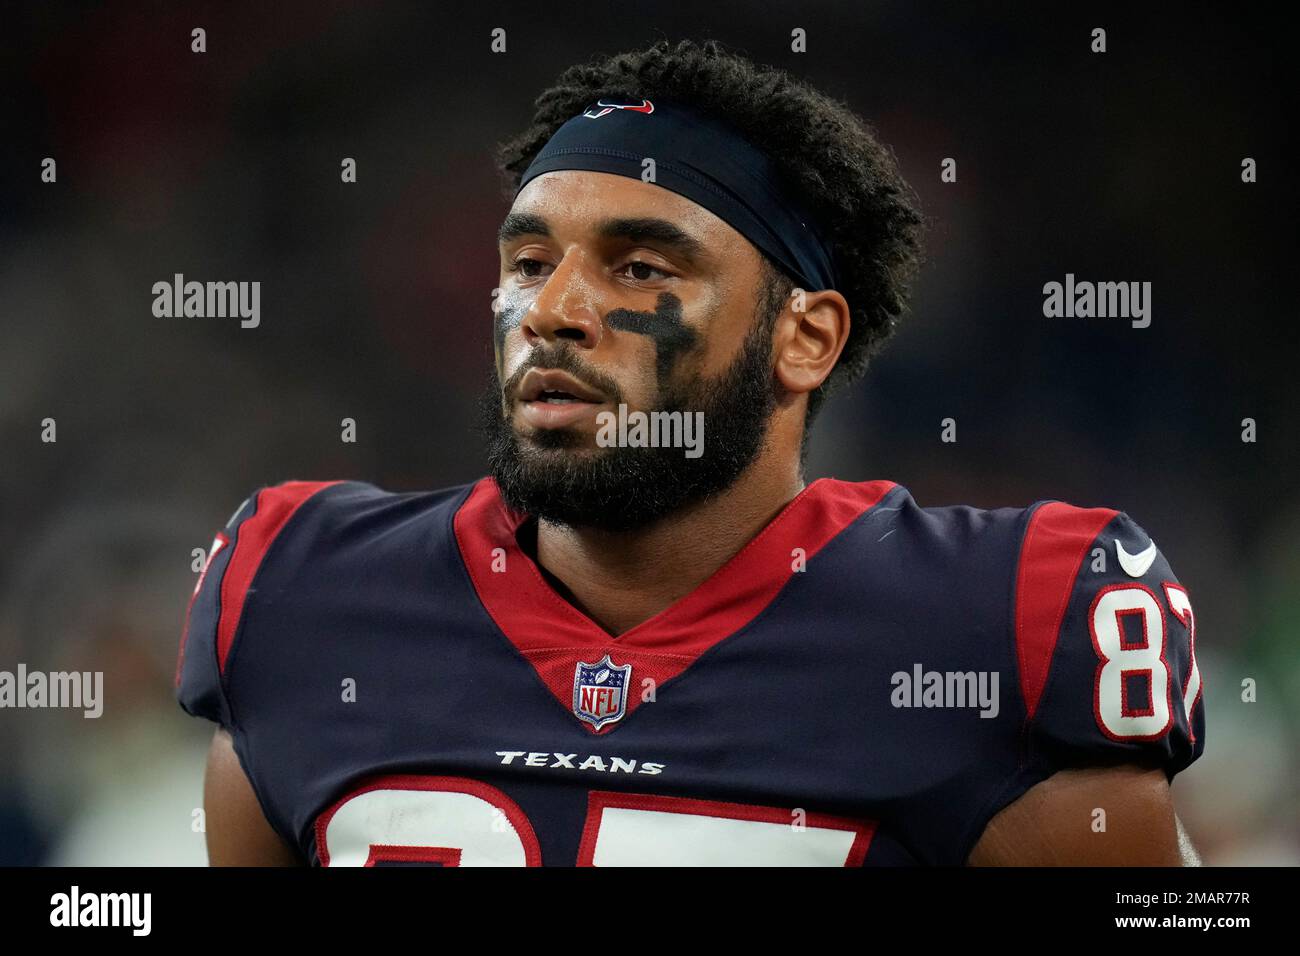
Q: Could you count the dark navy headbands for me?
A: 1